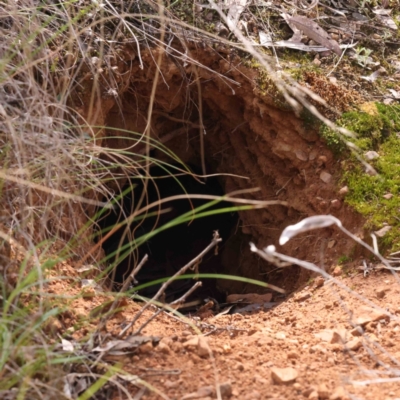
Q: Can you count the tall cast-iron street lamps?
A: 0